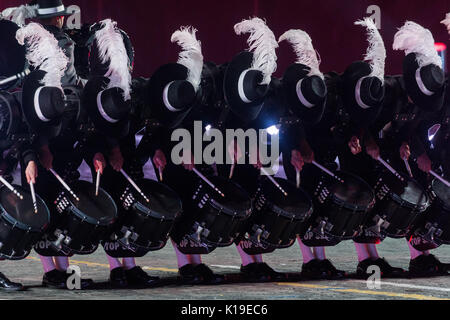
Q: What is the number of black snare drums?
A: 8